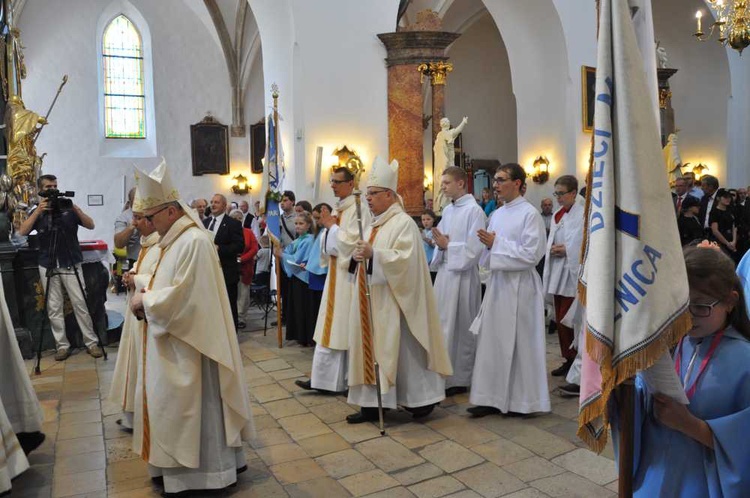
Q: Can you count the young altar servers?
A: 3